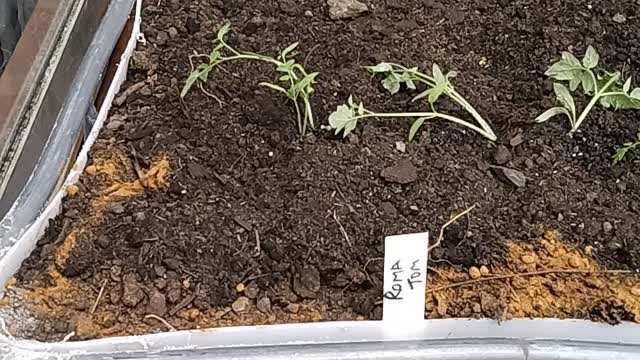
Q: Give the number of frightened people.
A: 0